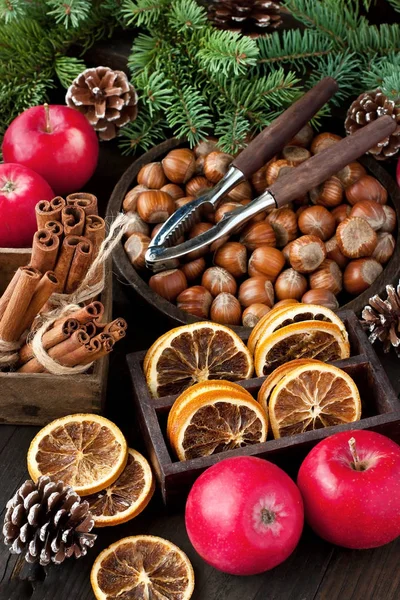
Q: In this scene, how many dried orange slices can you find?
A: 12